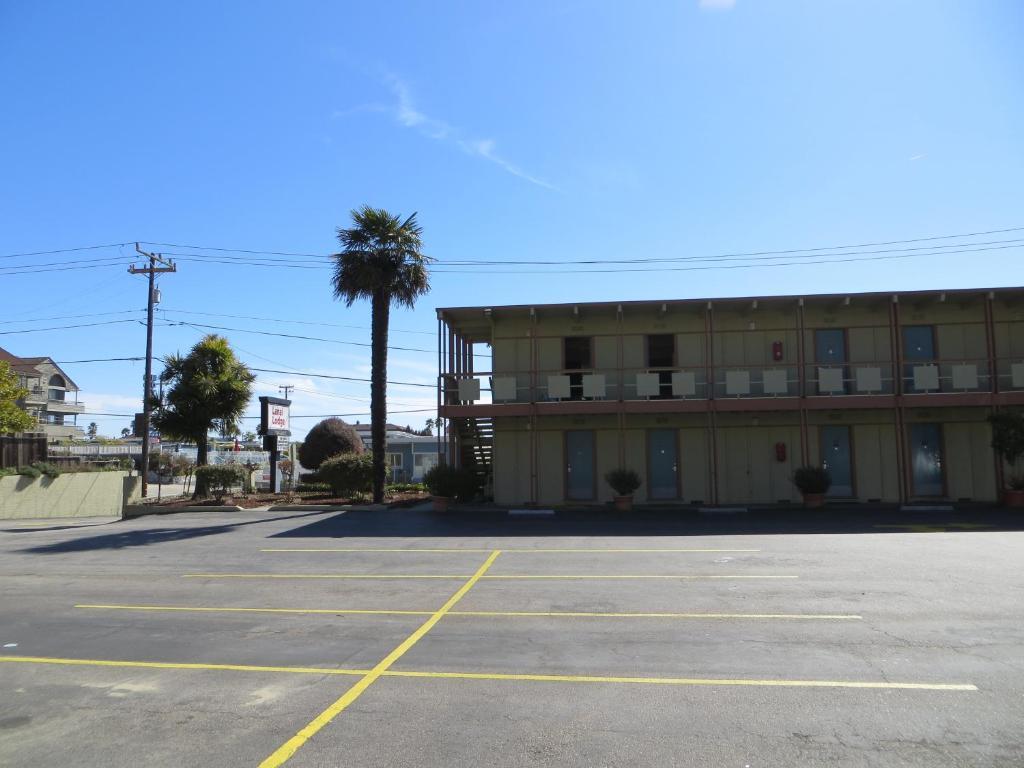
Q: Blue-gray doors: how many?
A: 6